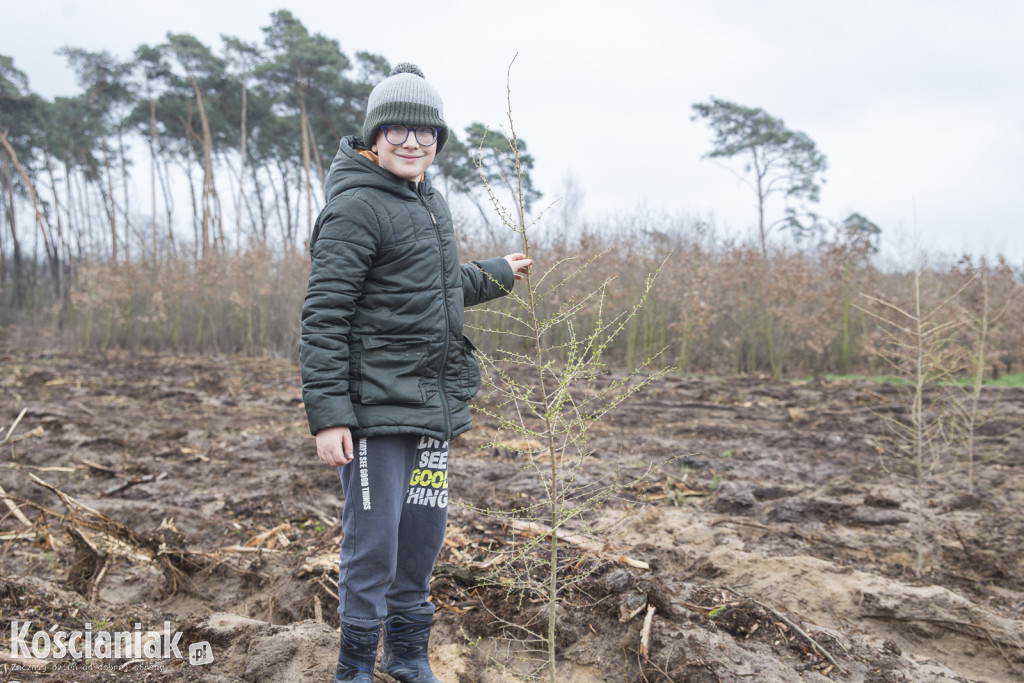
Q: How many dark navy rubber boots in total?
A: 2